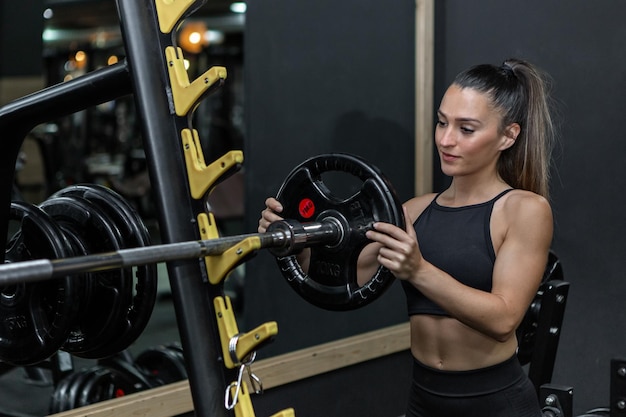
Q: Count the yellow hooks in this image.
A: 6